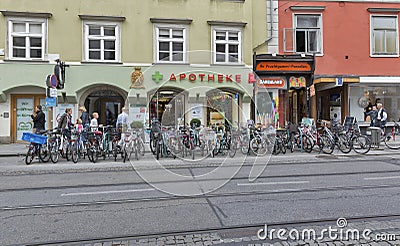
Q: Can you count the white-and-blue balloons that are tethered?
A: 0